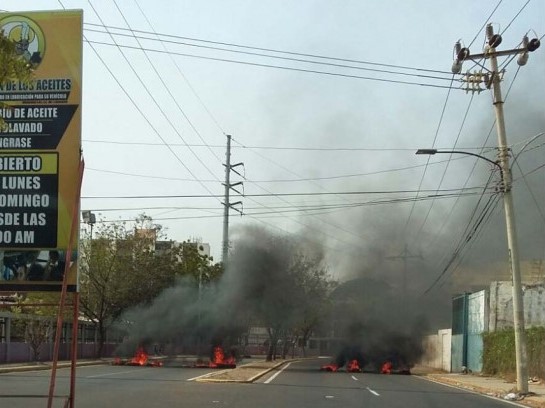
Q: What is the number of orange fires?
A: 5